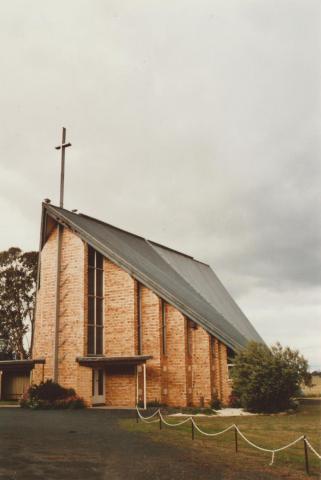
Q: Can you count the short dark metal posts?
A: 5